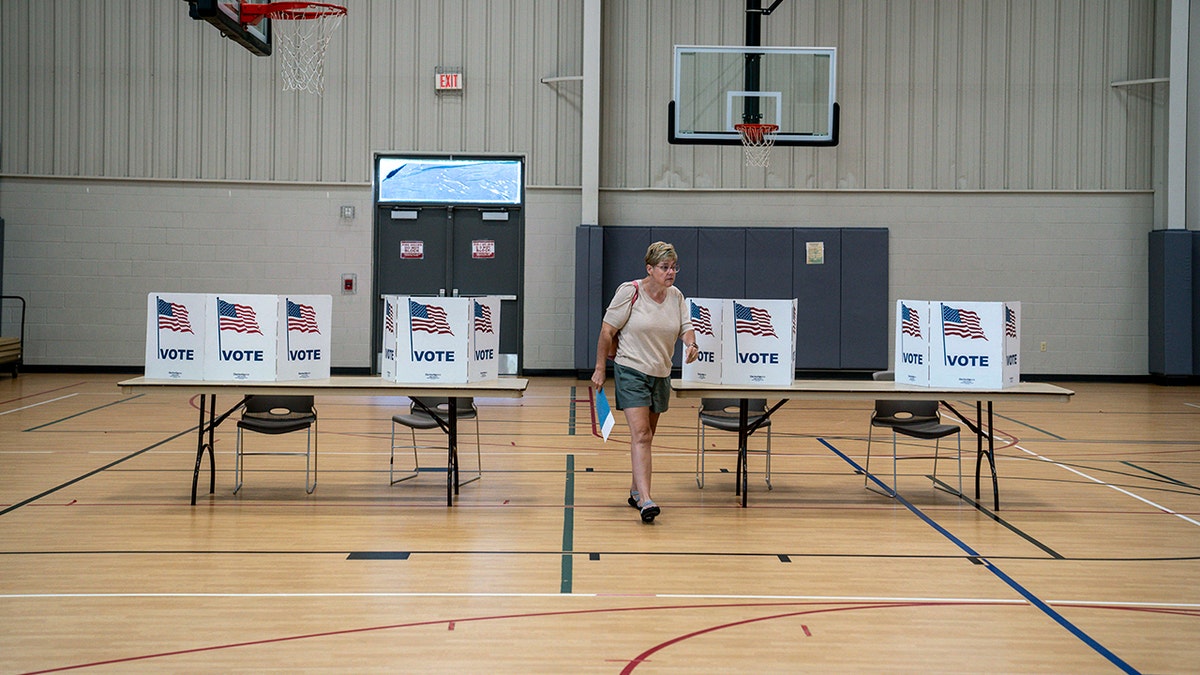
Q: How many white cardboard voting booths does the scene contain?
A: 4